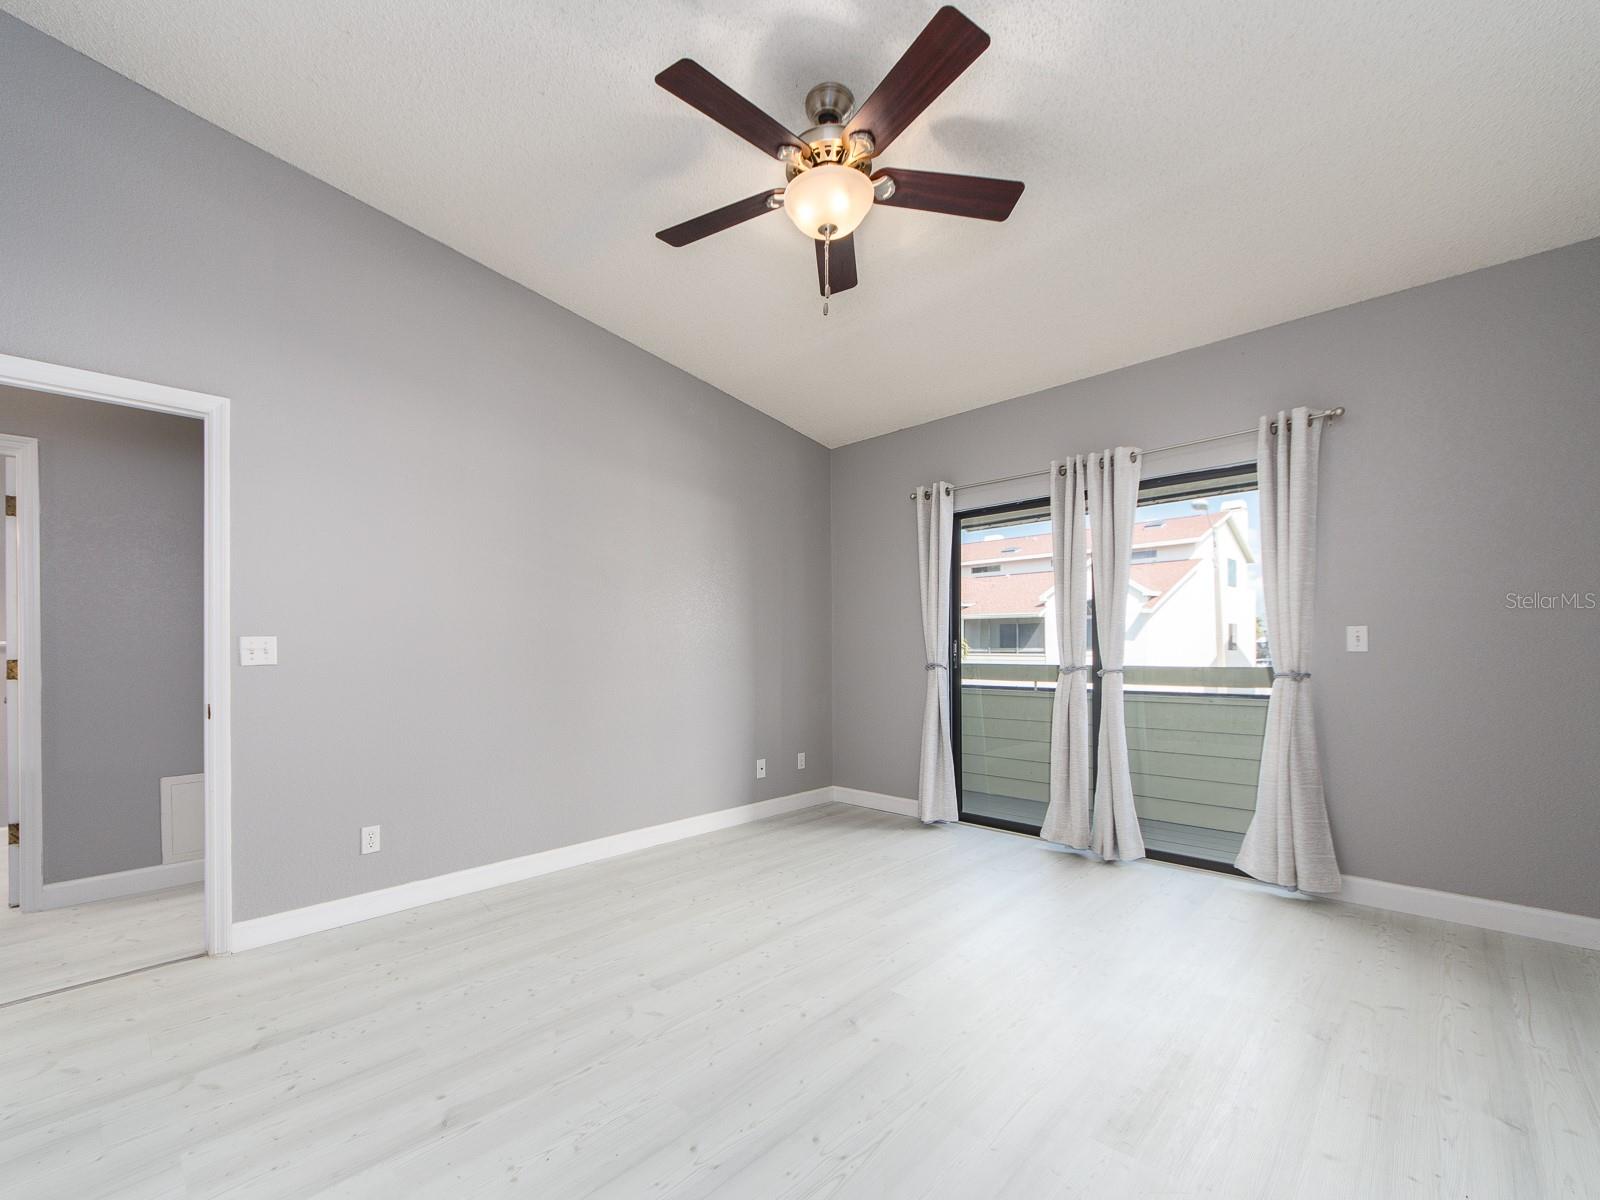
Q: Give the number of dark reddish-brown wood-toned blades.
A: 5